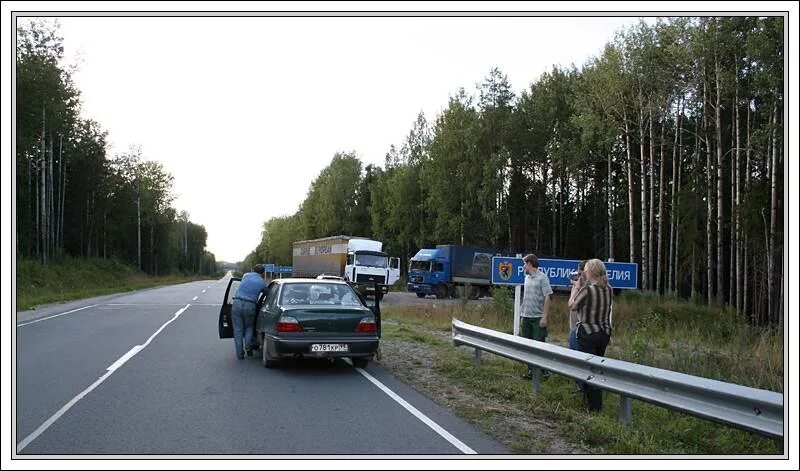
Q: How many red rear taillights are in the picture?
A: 2